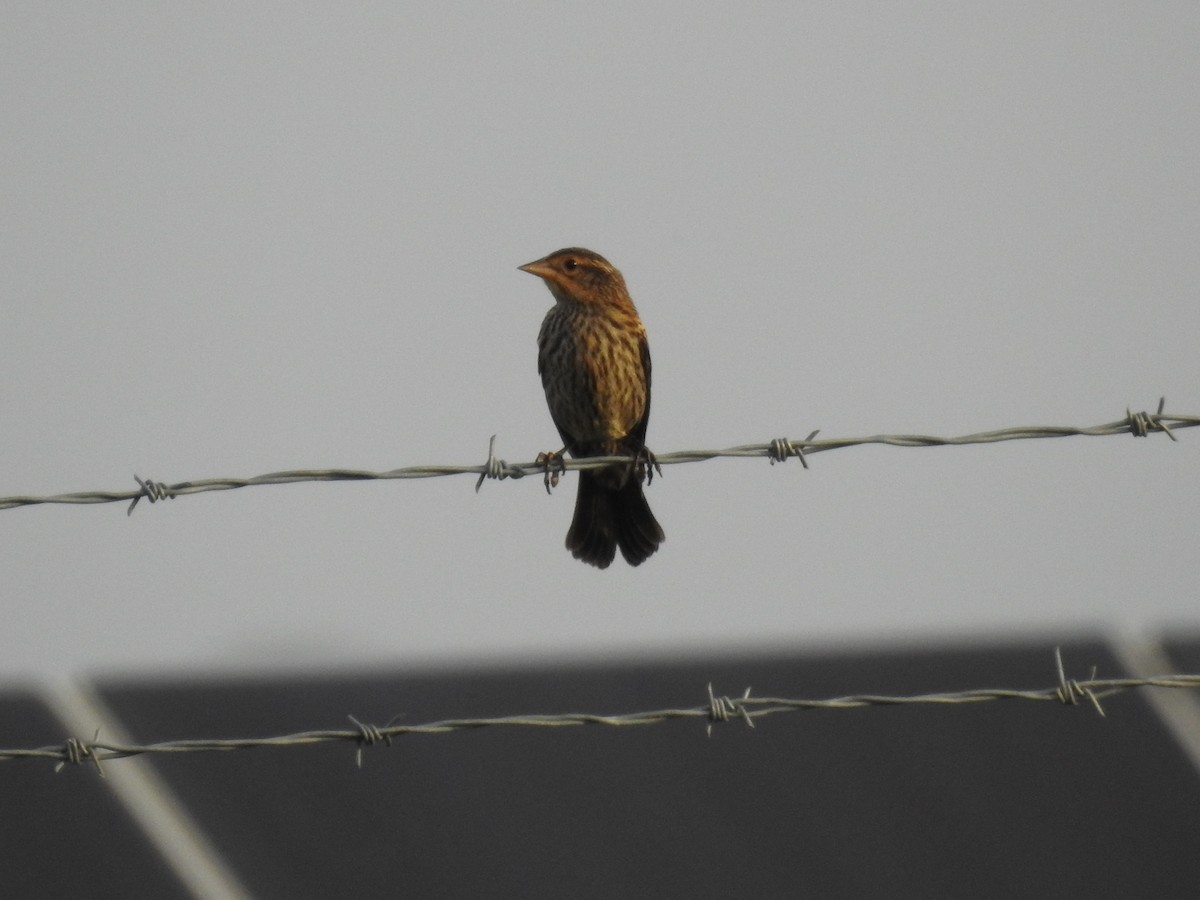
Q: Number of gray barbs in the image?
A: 8